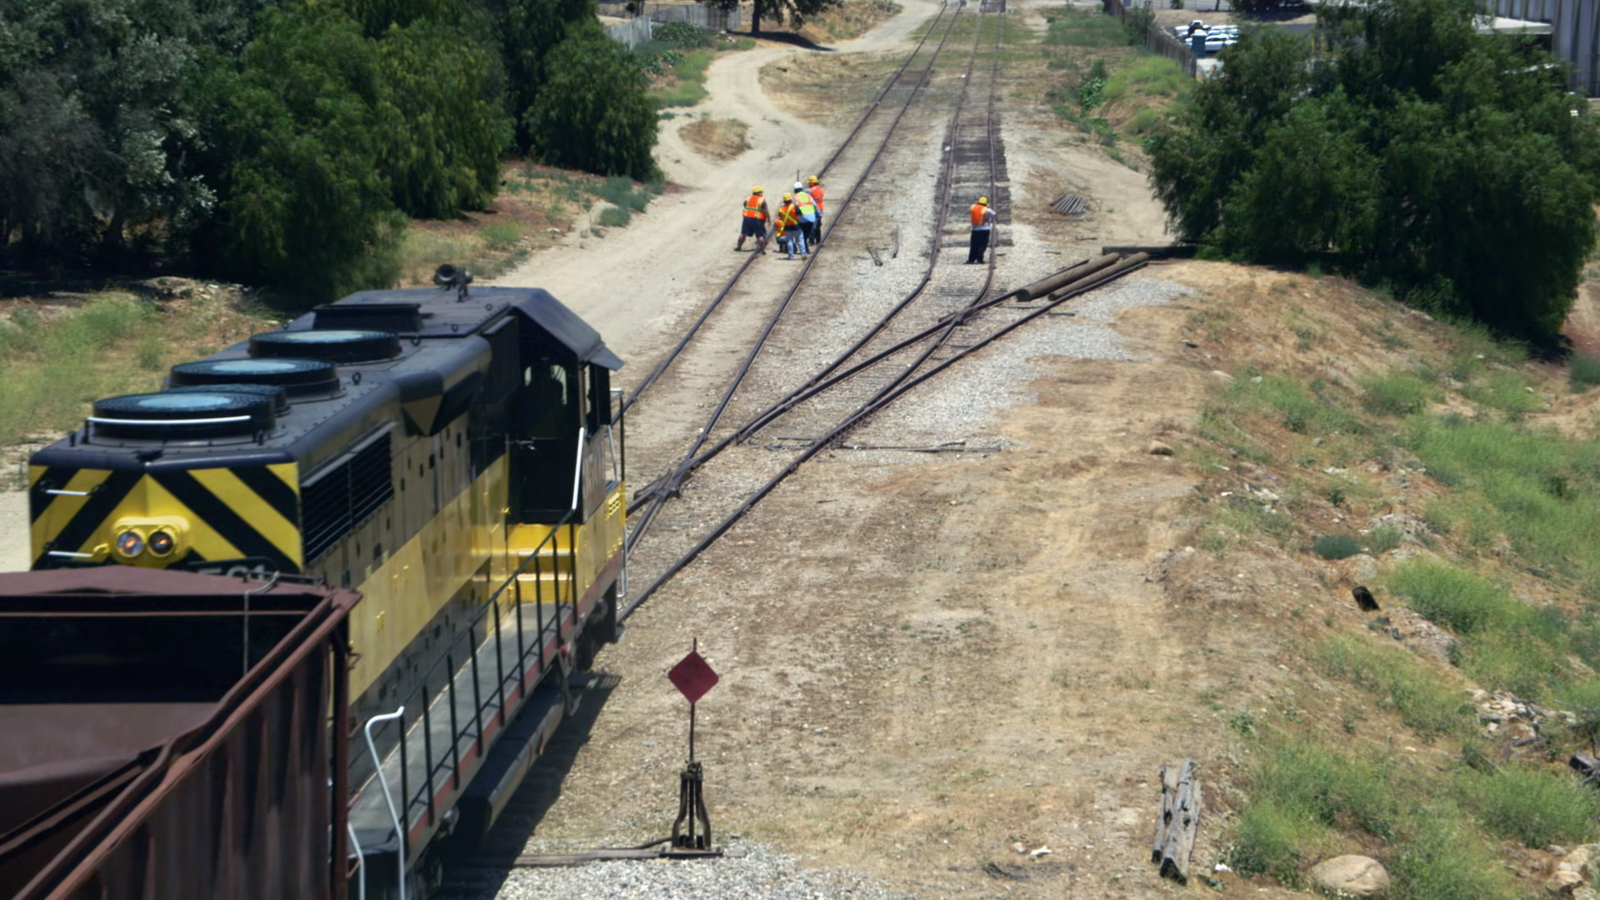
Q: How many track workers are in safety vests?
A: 6